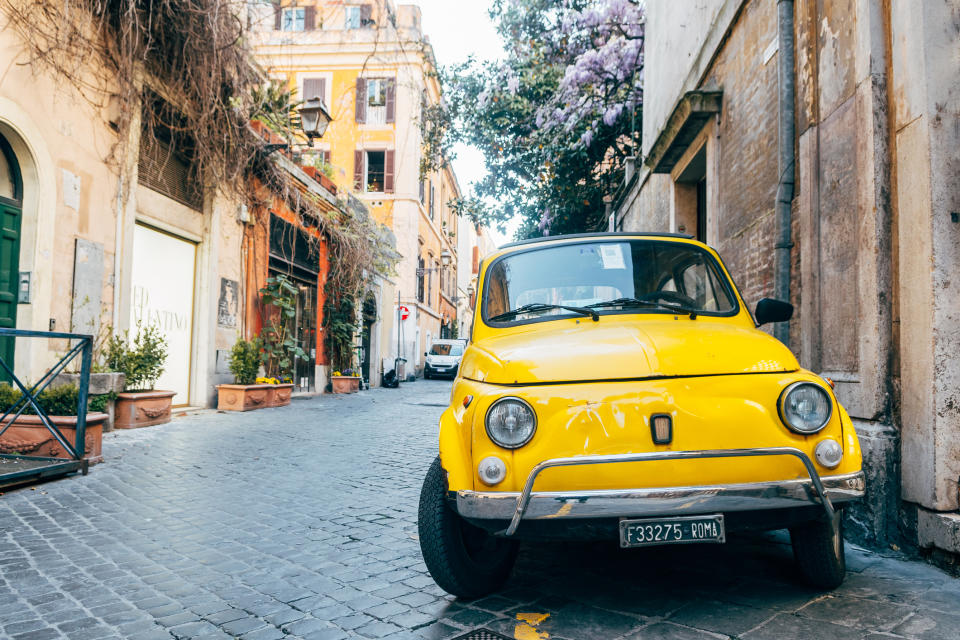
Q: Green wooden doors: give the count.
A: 1